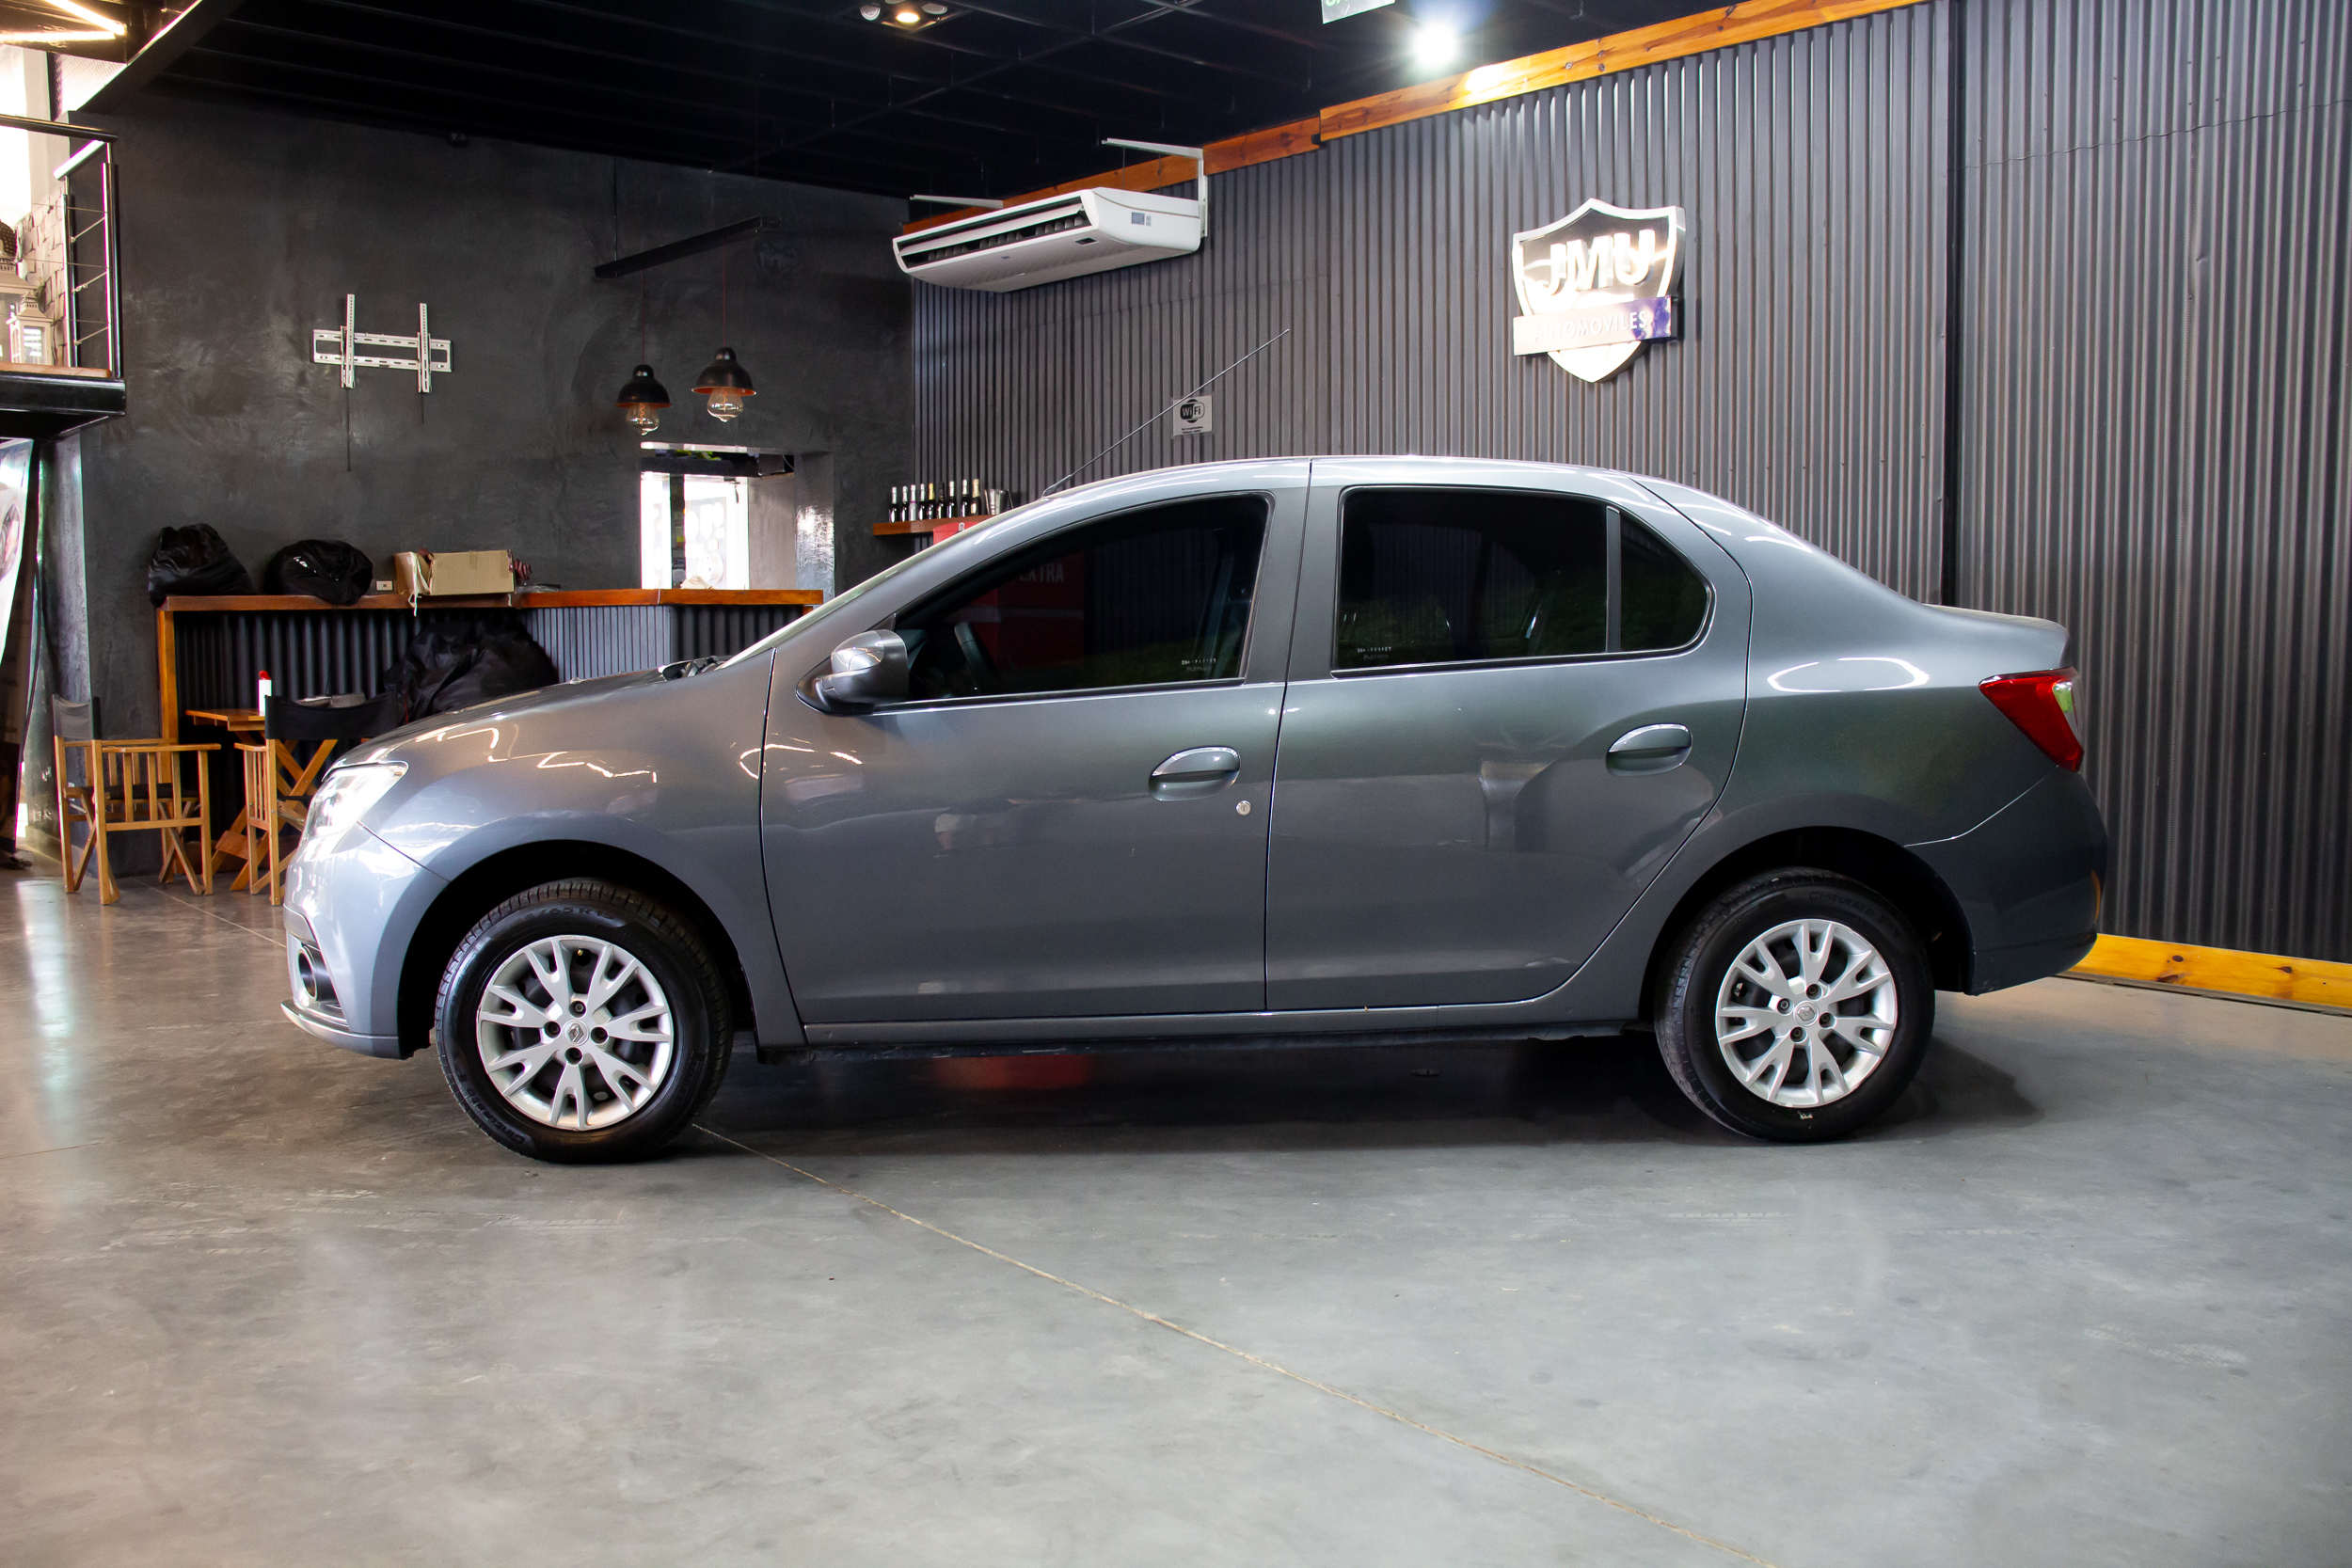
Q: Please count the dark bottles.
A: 8